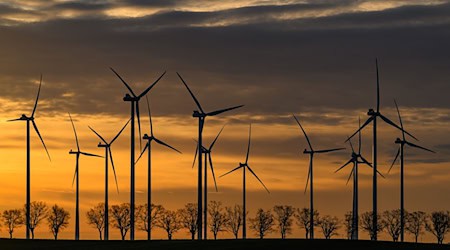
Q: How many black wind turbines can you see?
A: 13